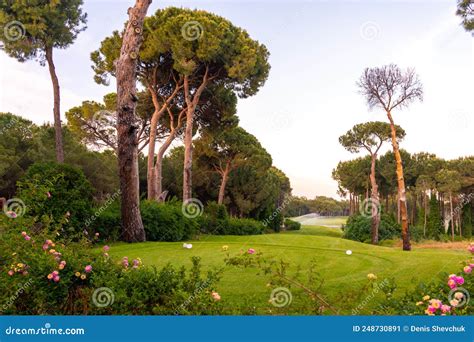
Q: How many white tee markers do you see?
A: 2